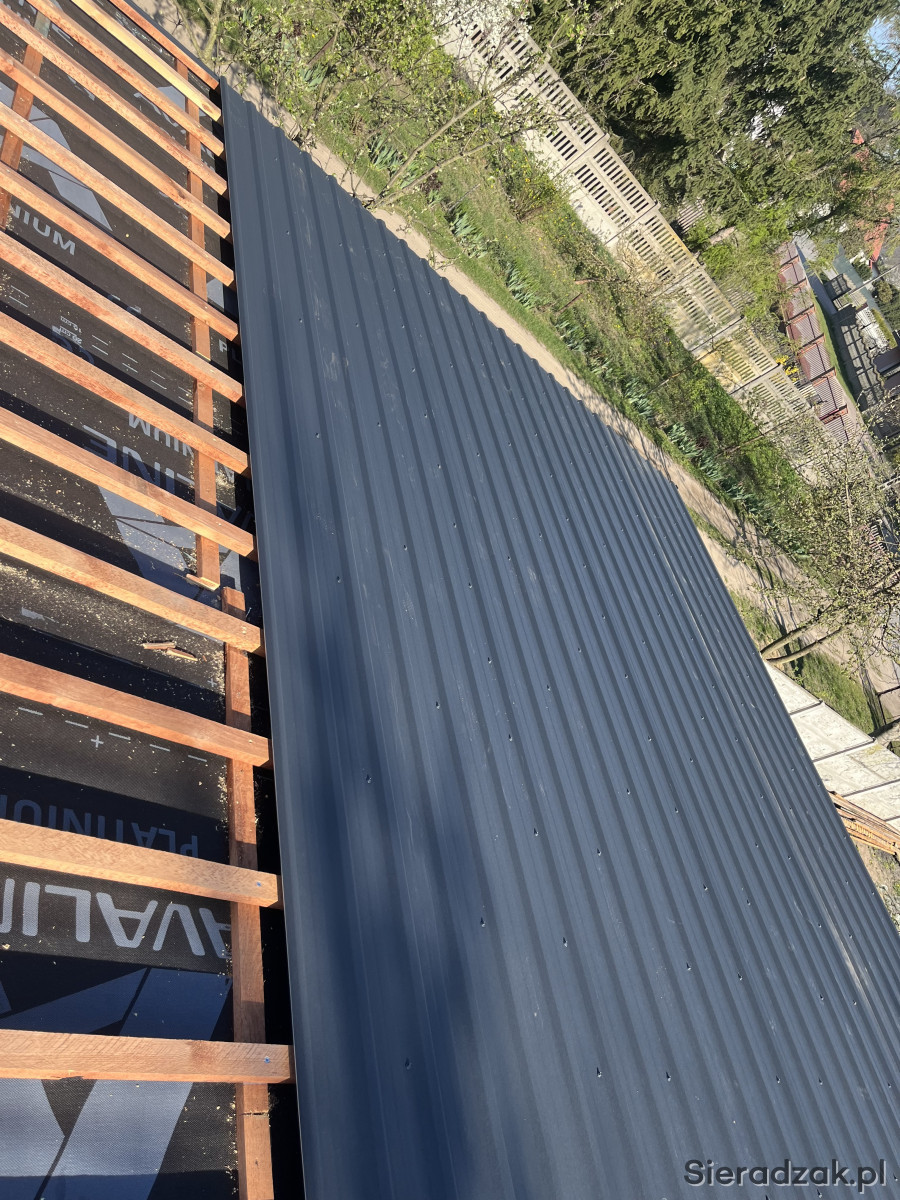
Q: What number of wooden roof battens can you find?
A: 14